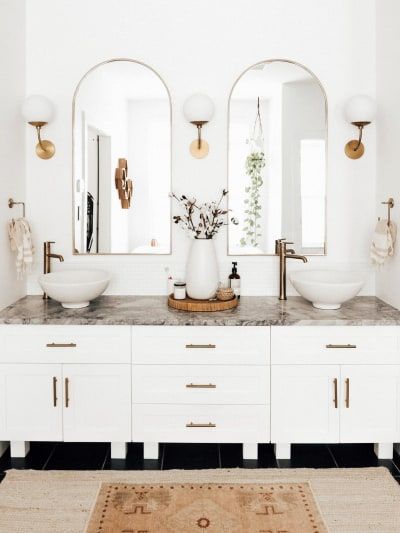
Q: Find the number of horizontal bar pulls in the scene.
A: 5